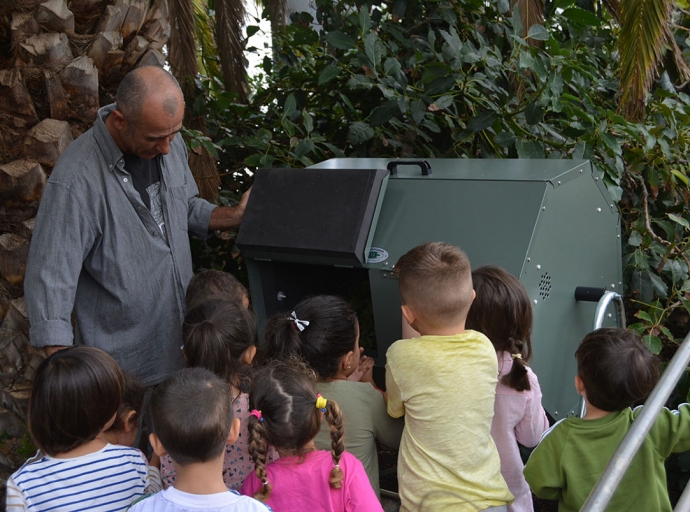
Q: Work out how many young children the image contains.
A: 10